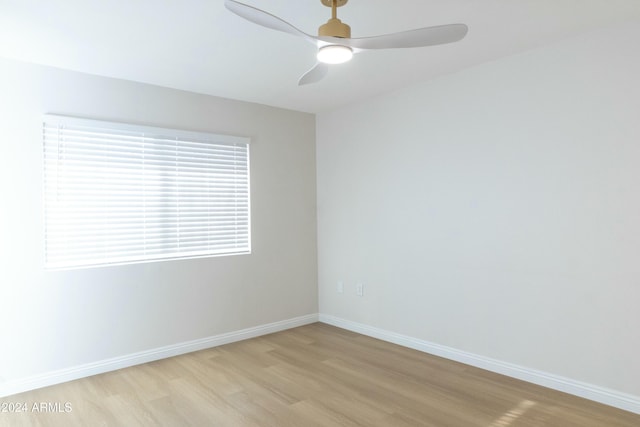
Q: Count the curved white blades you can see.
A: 3